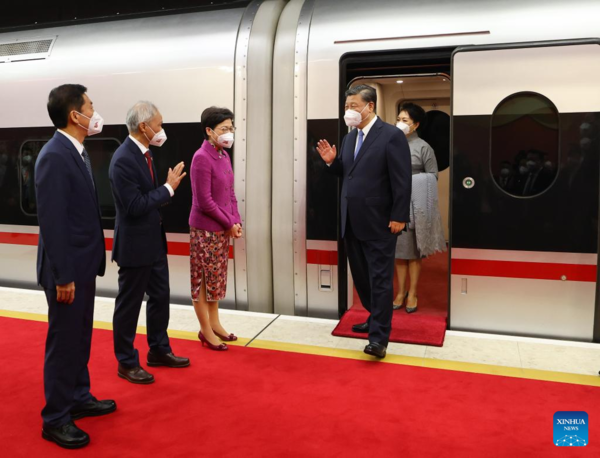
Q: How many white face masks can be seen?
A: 5